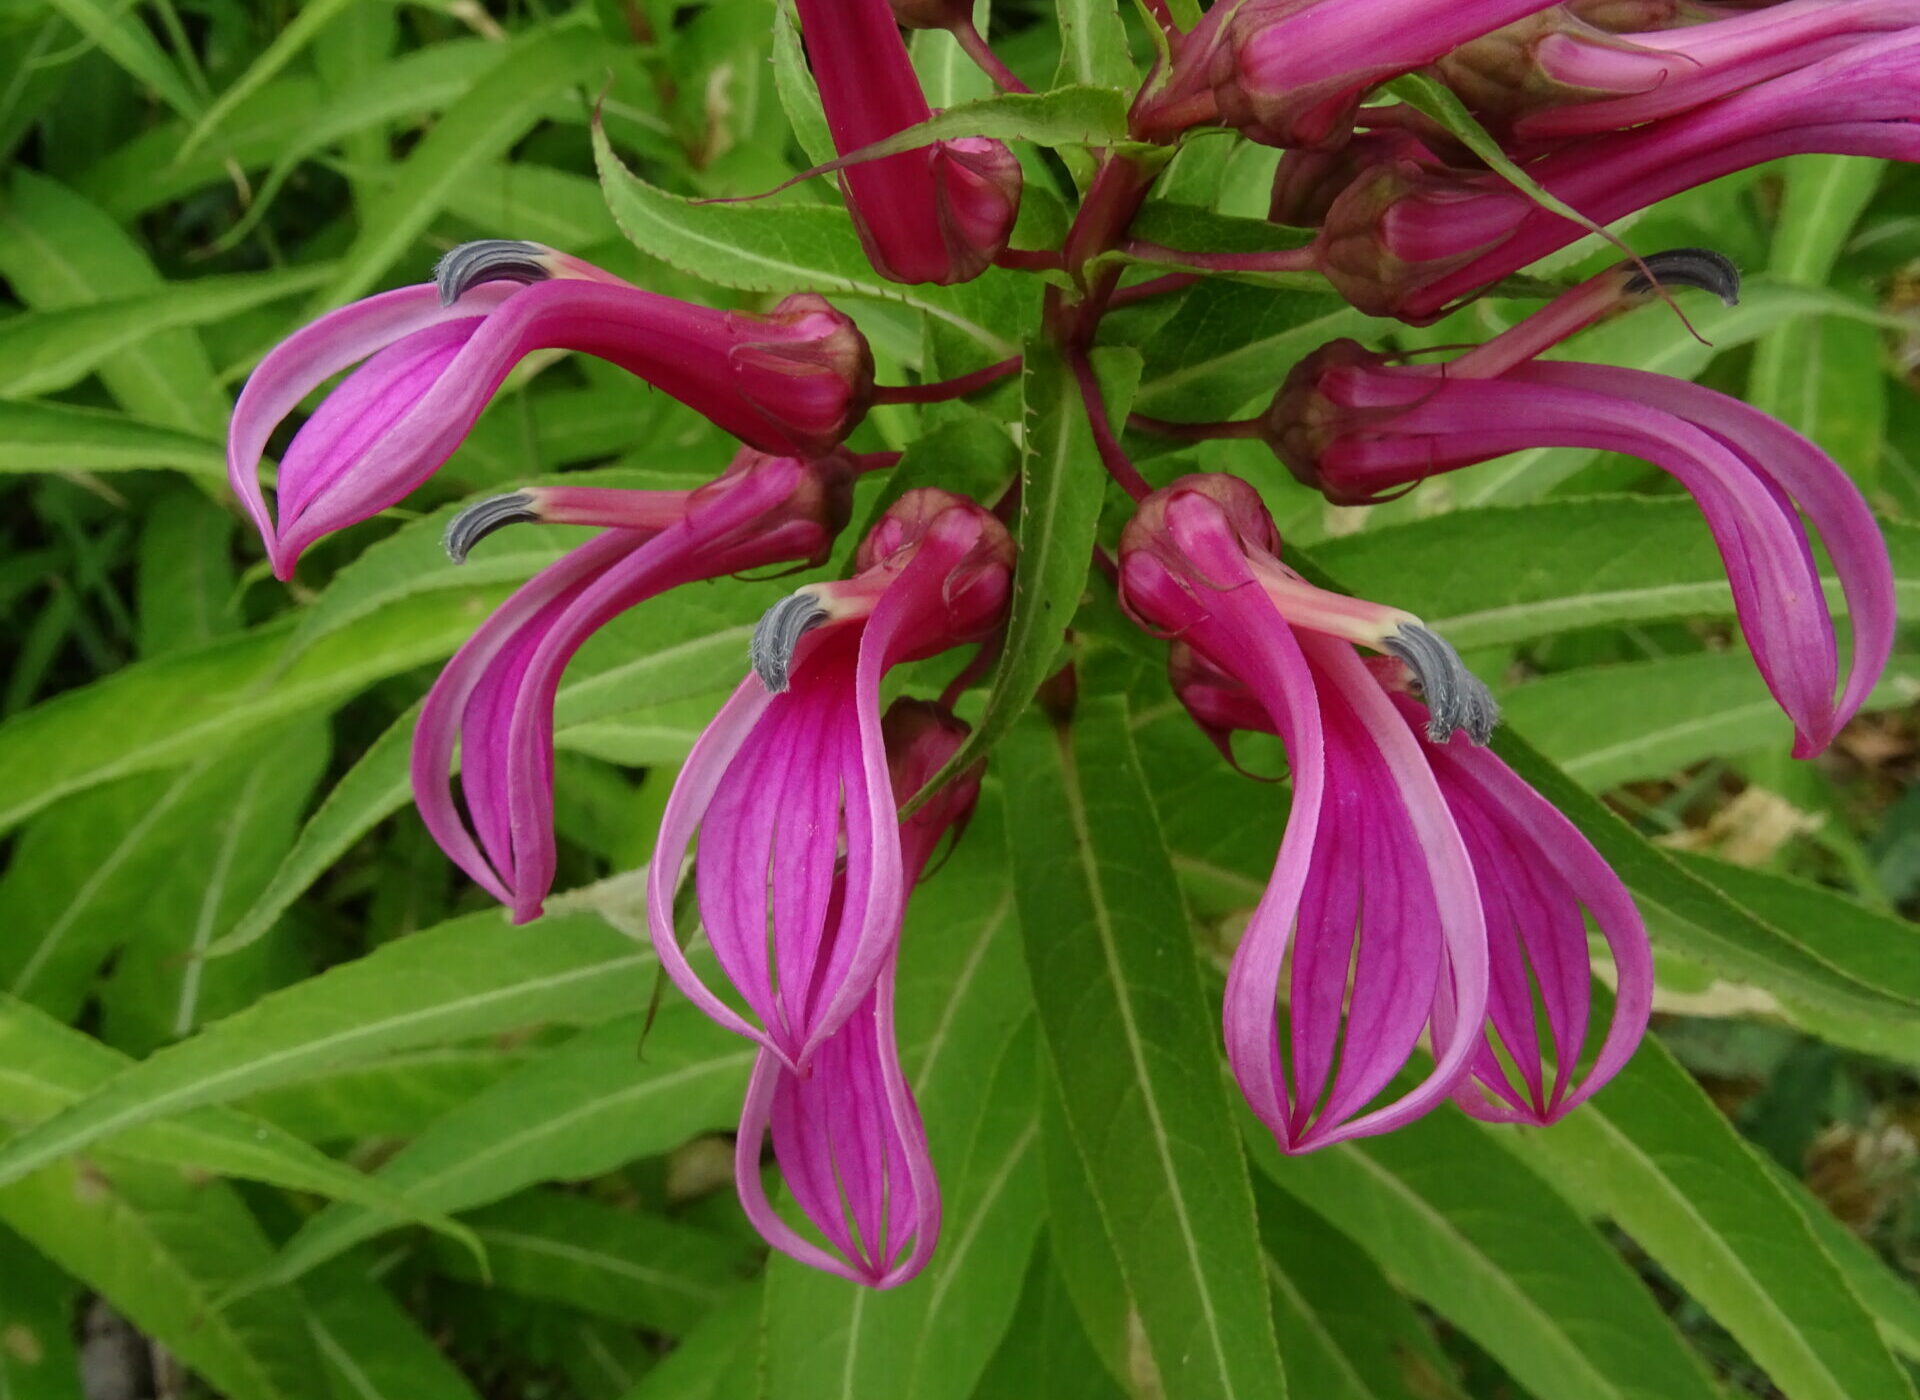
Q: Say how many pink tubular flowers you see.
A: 11